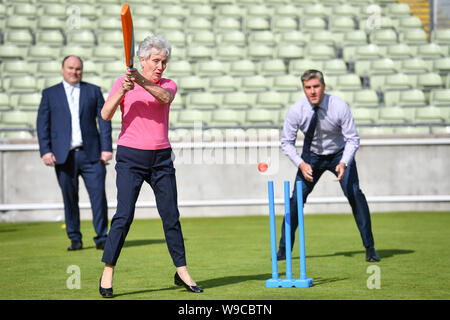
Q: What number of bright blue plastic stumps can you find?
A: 3